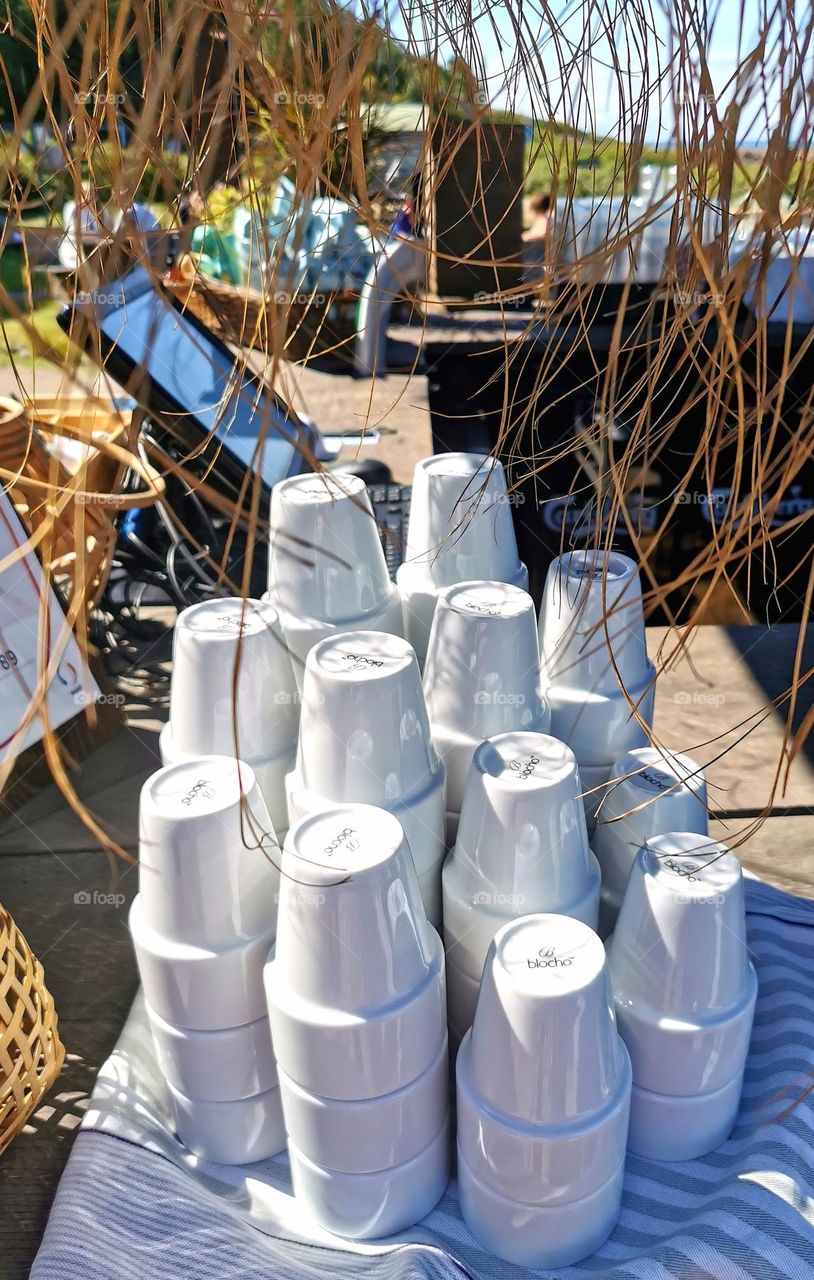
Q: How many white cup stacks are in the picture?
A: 12